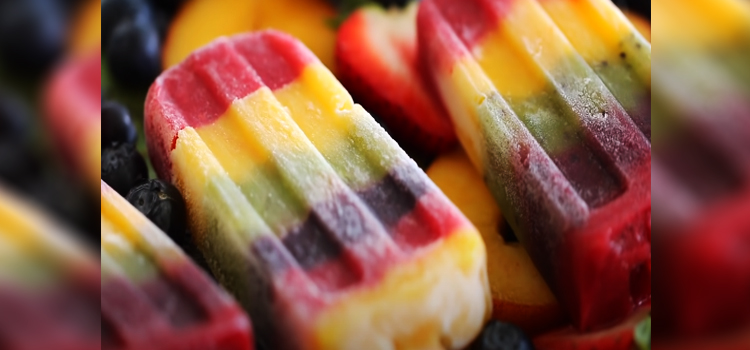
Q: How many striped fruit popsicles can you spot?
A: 3